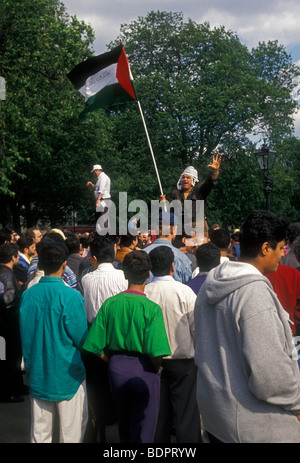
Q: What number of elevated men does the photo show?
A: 2